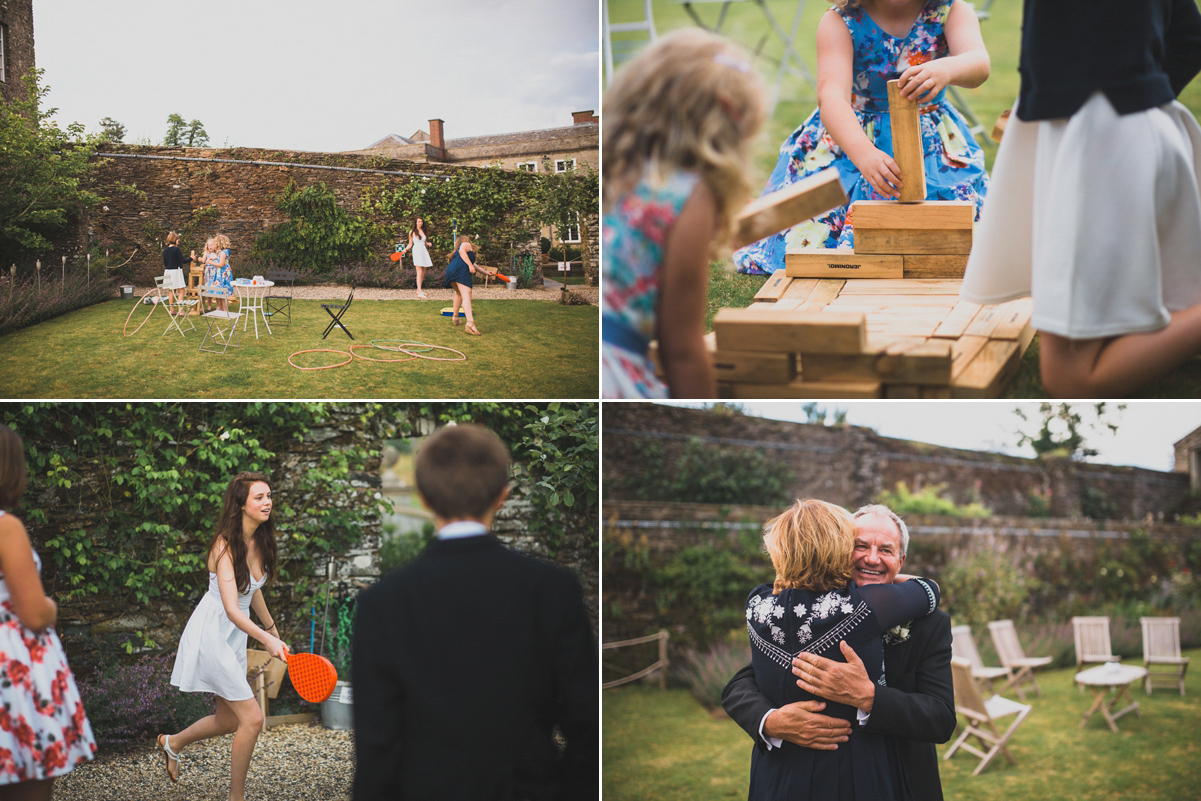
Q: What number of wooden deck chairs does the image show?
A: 5